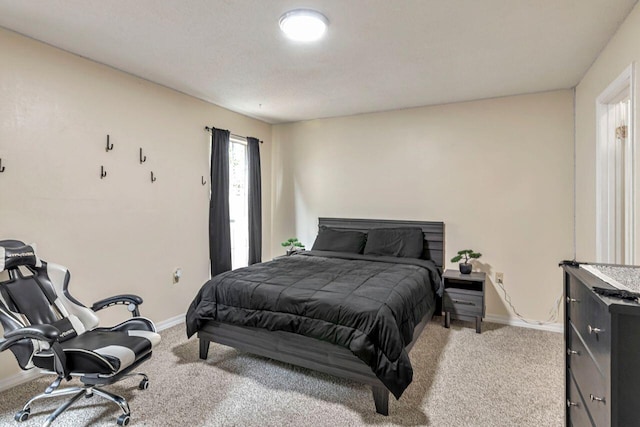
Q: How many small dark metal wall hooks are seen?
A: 6